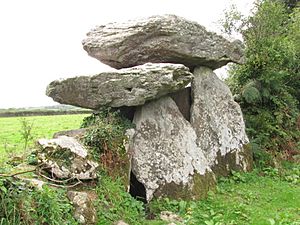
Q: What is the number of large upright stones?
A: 2